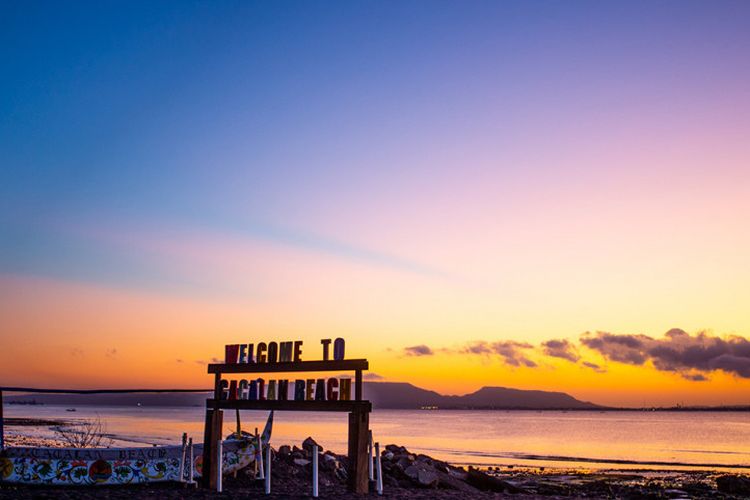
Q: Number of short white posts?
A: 8